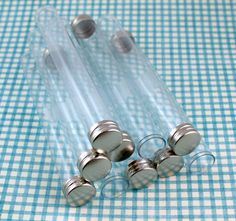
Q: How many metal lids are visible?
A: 10